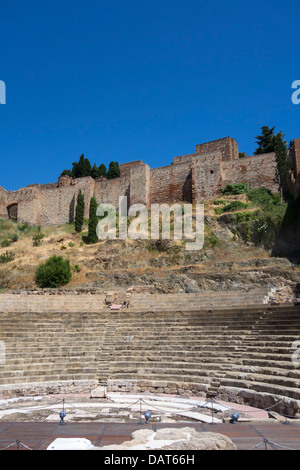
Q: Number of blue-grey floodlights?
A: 3